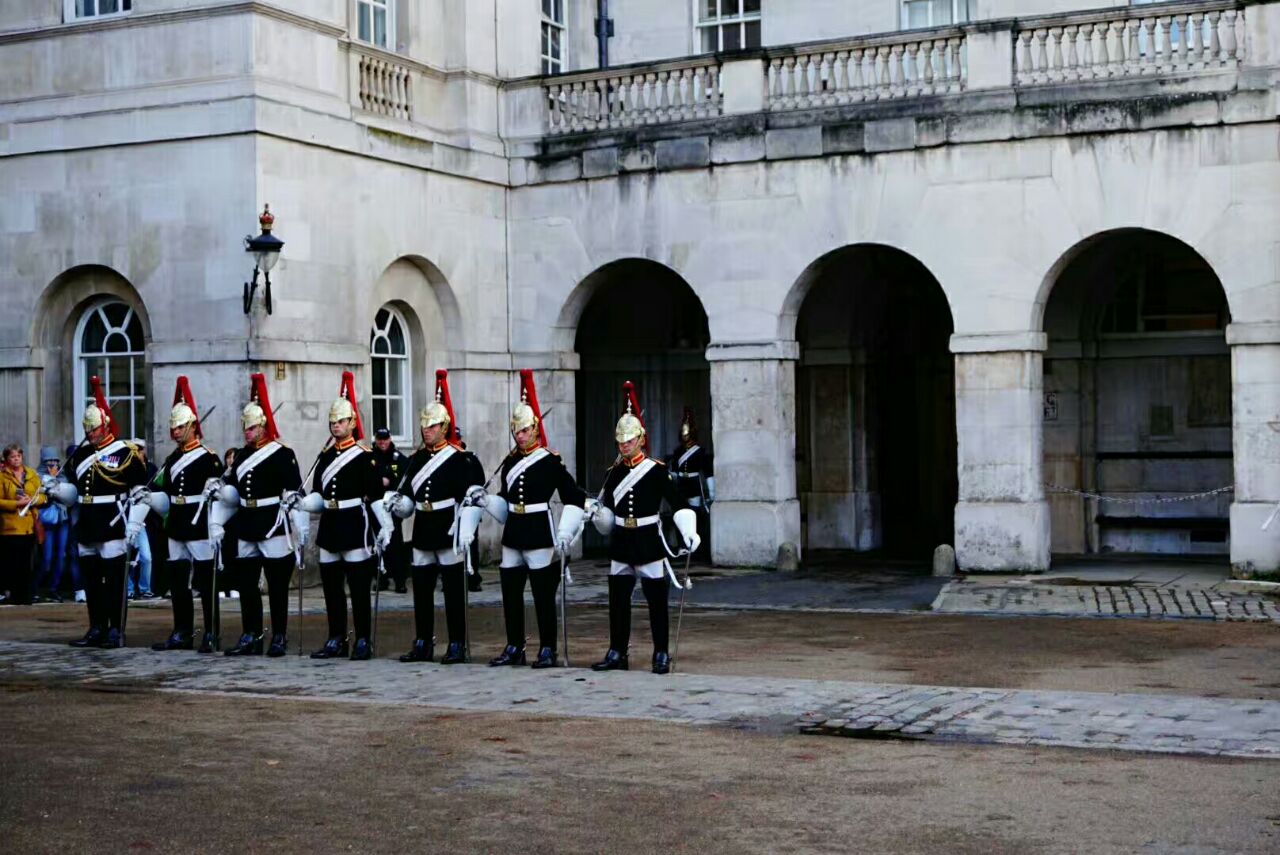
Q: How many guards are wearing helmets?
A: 8